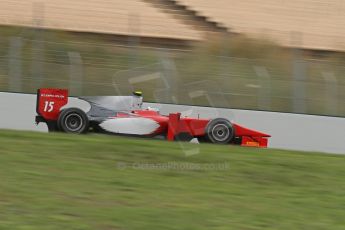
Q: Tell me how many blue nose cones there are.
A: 0